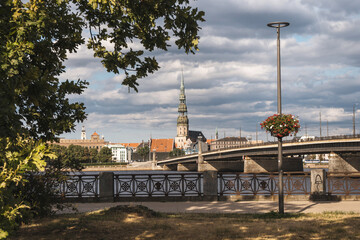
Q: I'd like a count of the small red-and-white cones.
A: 0